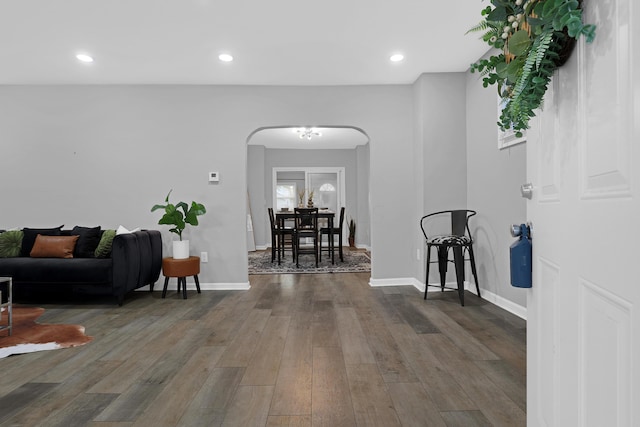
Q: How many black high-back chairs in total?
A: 3